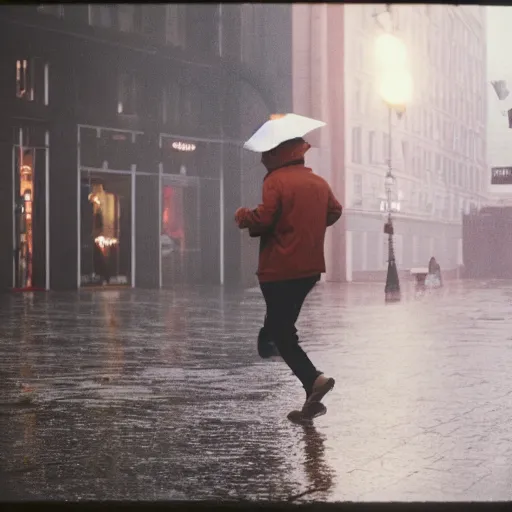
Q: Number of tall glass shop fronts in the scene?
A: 3